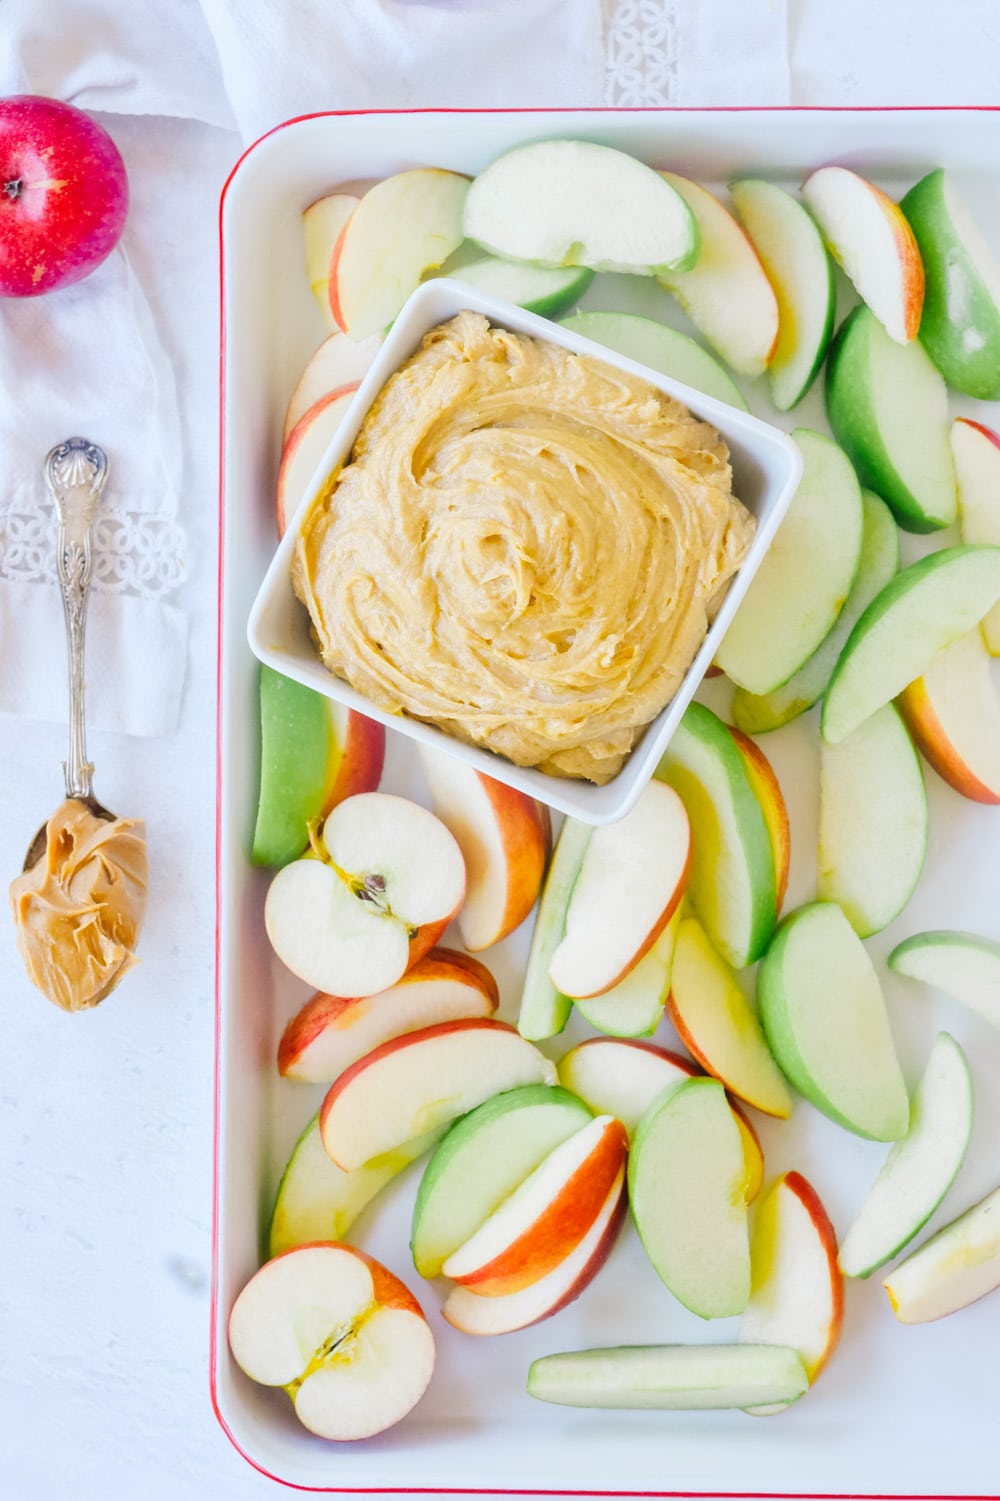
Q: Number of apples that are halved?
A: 2